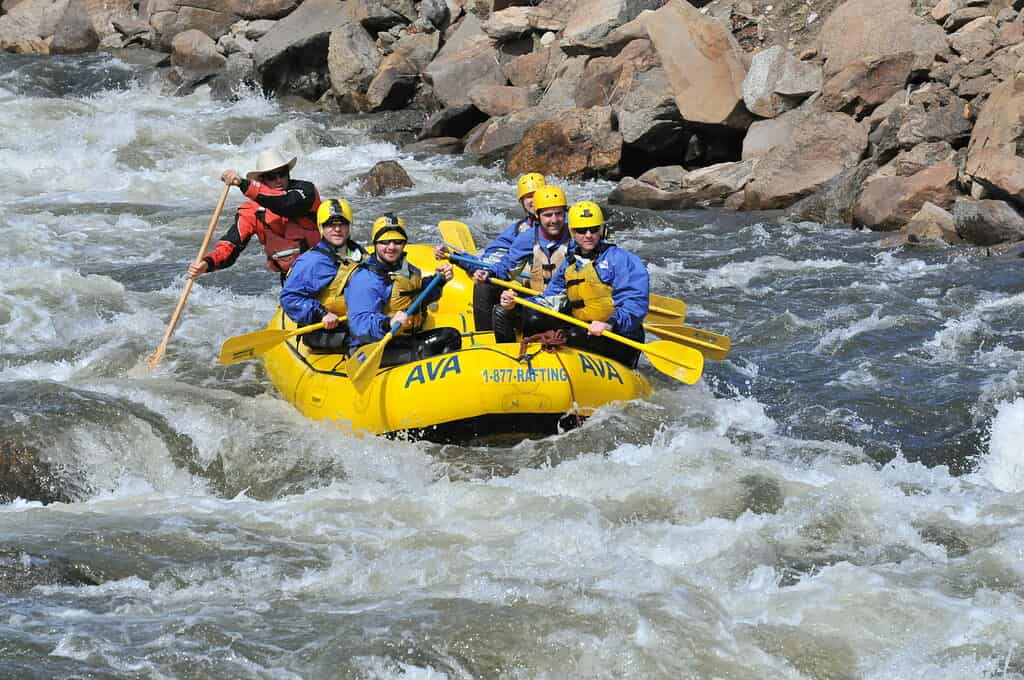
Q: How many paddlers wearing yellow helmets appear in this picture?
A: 5